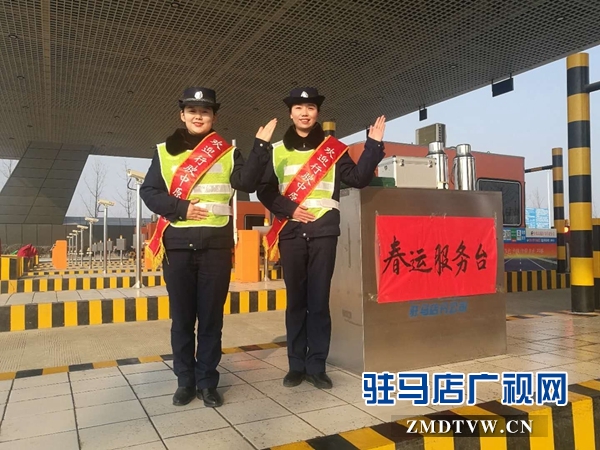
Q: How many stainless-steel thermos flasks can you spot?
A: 2